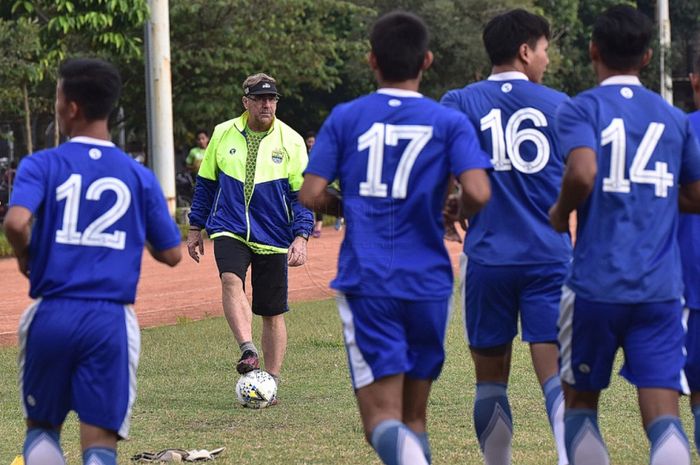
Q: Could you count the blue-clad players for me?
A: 5